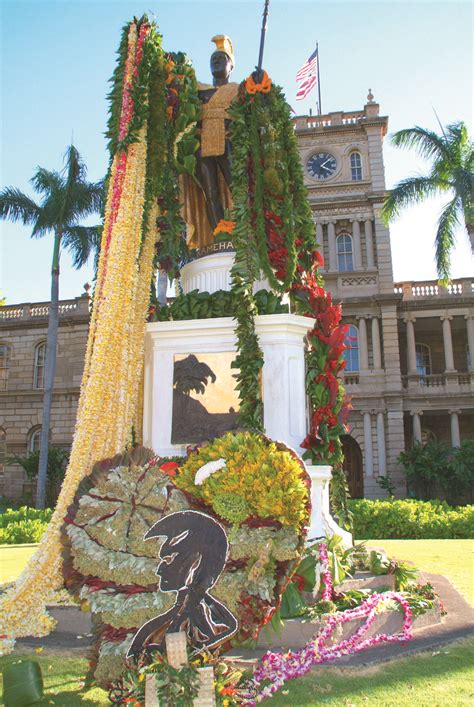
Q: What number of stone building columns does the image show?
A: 13